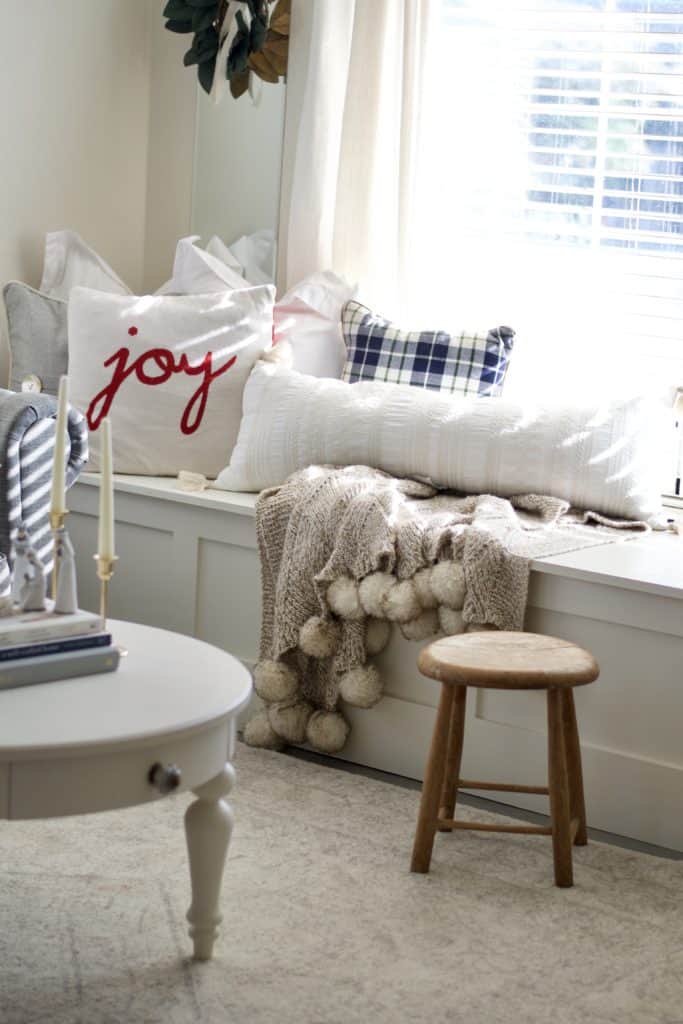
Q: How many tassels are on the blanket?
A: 14